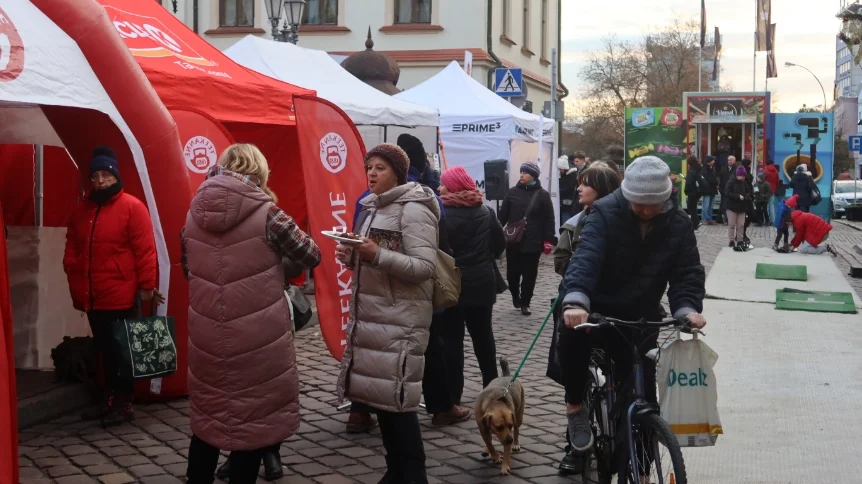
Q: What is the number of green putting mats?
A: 2